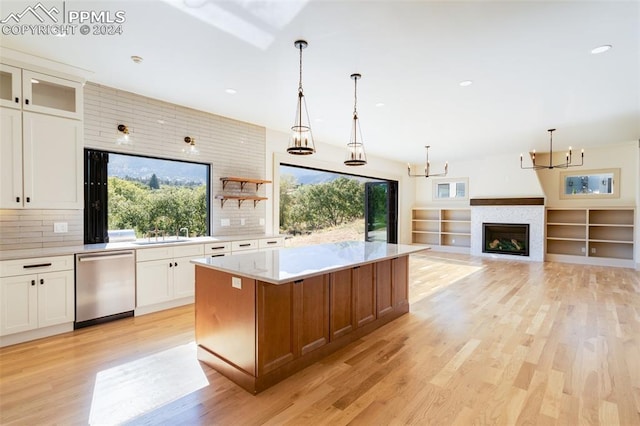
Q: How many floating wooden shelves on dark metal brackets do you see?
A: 2